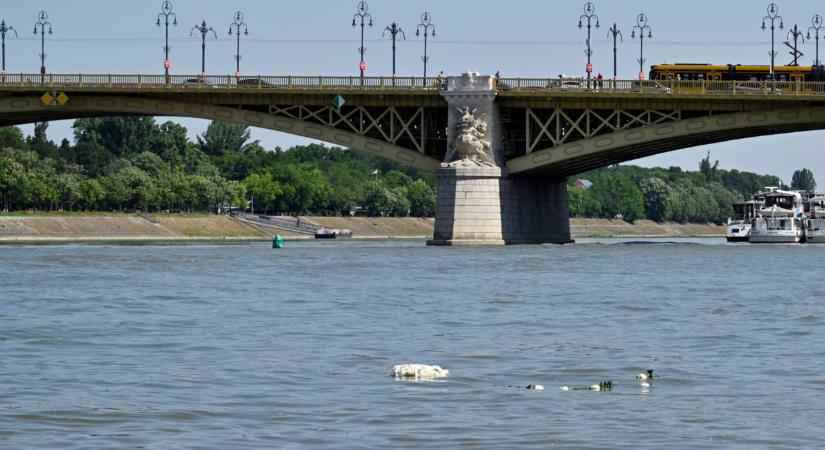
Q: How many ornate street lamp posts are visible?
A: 14